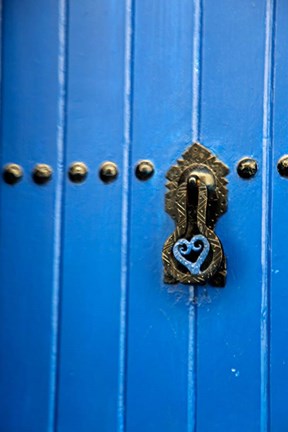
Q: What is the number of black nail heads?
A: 7